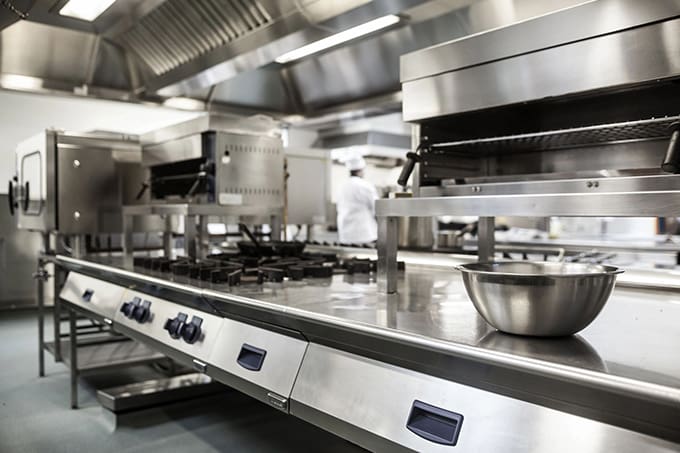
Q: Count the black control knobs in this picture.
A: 4